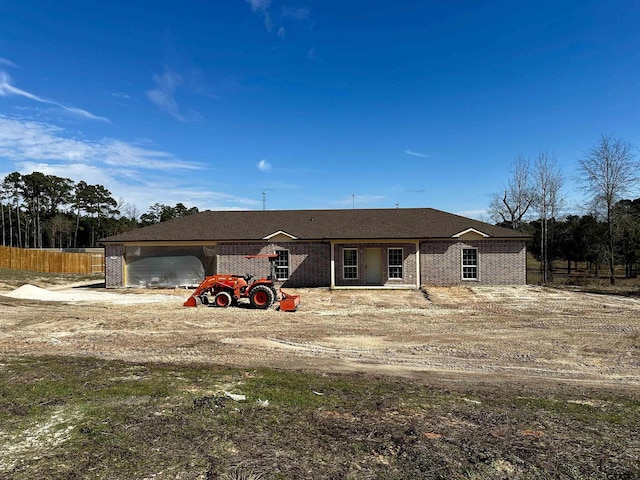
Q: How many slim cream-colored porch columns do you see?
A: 2